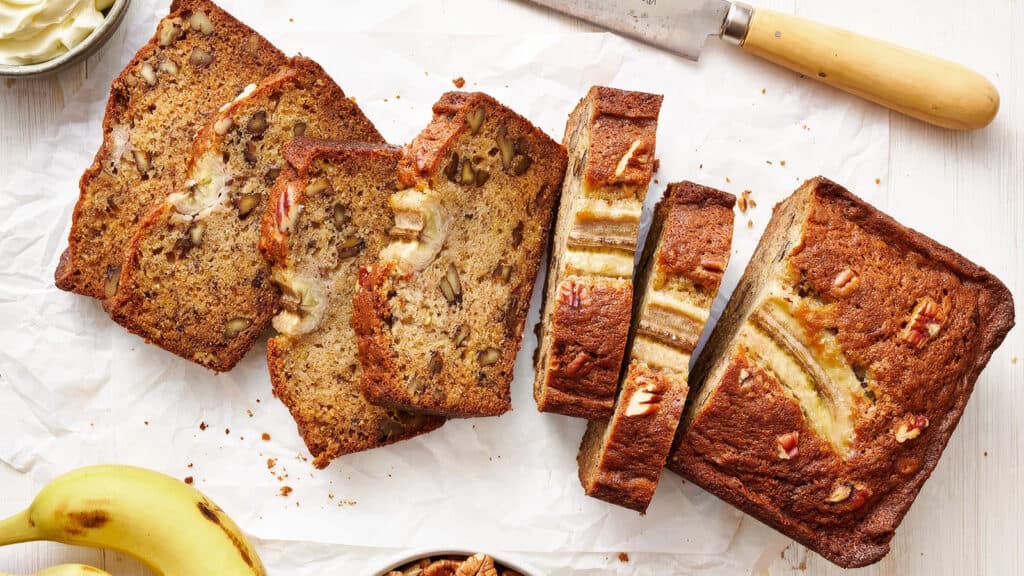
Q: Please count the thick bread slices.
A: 6